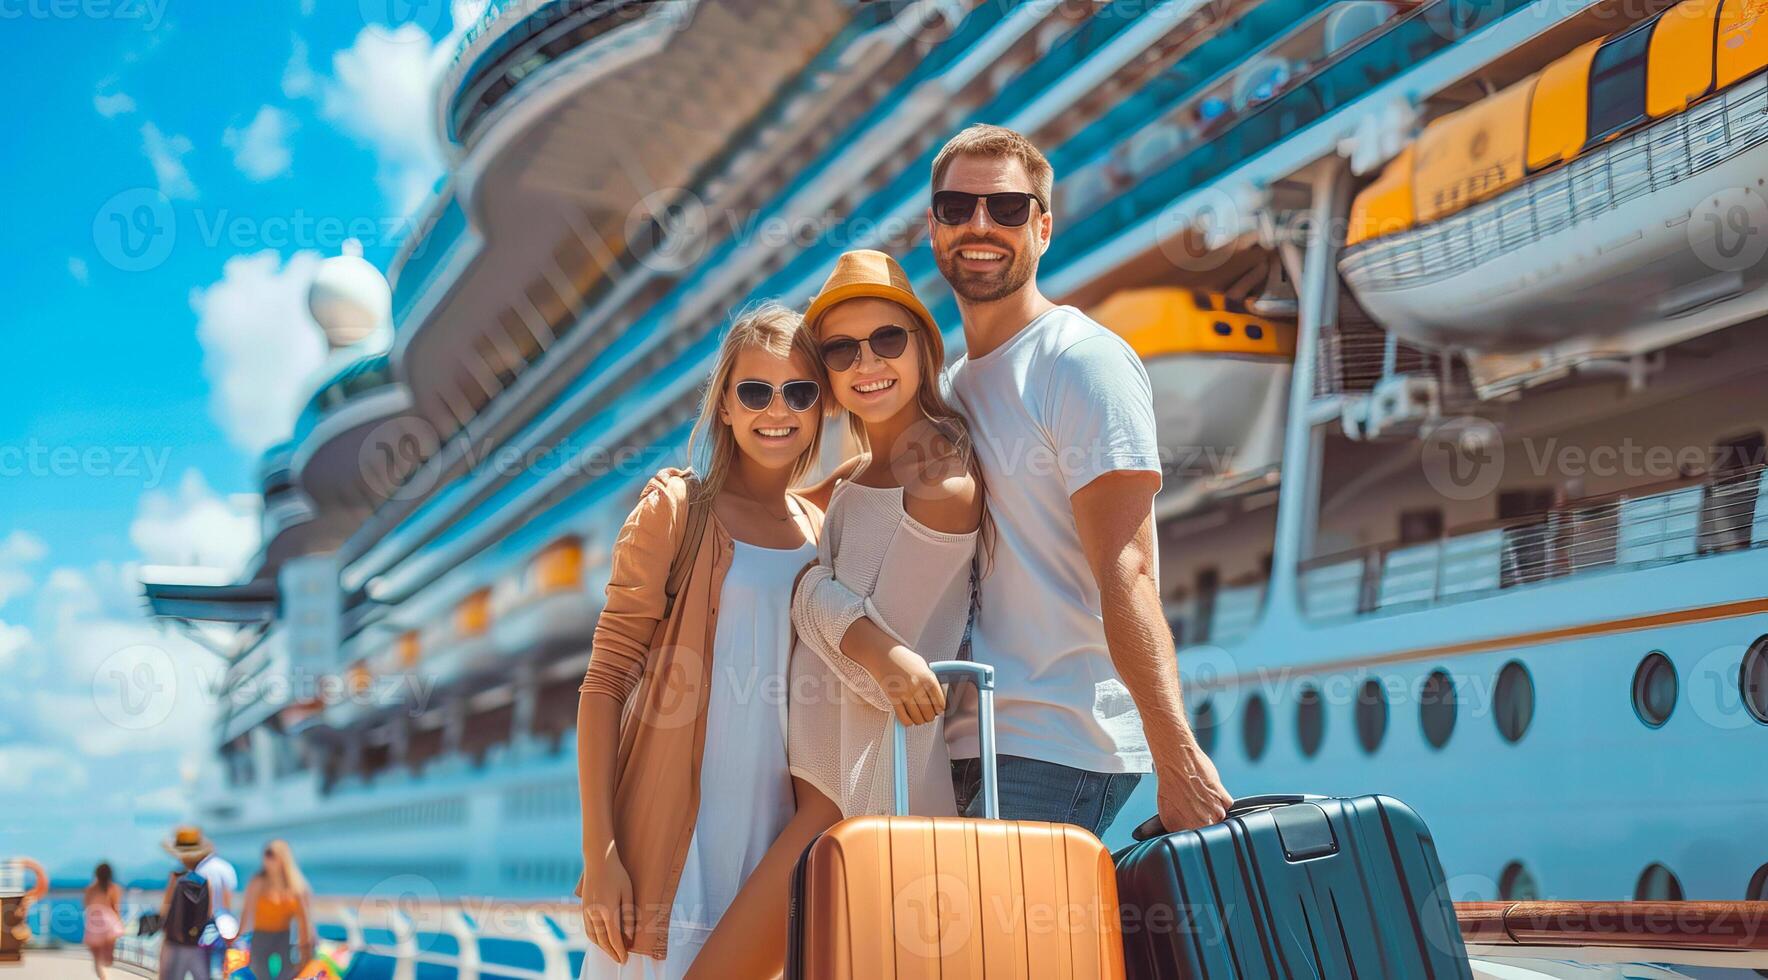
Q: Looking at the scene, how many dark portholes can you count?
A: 11